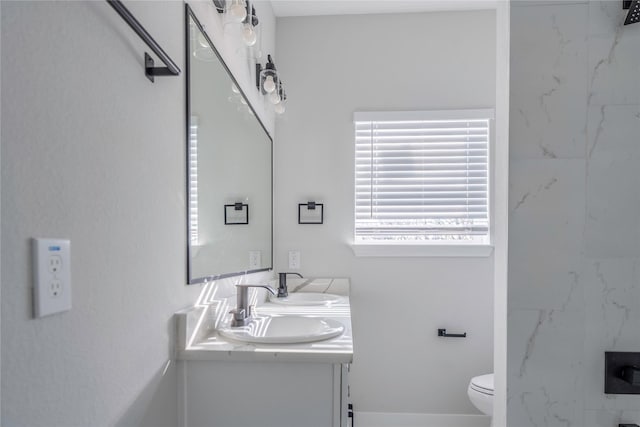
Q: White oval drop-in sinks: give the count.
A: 2